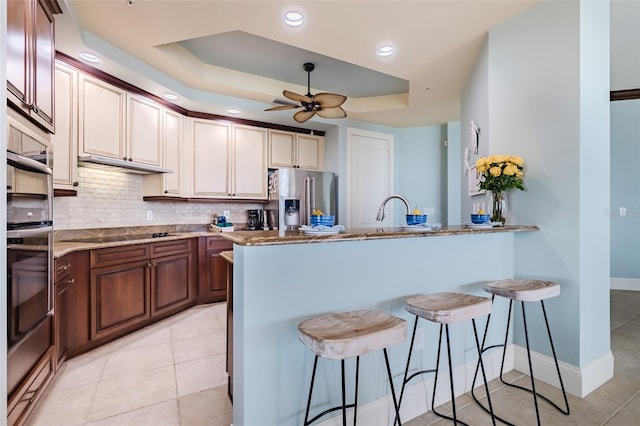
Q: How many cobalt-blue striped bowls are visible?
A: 3